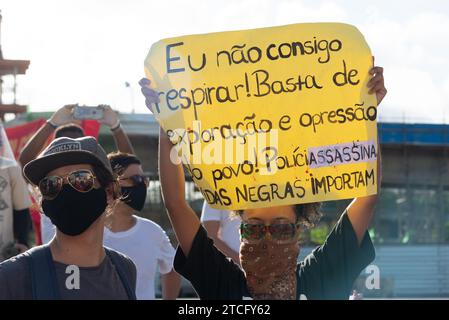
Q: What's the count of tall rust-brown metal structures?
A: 1